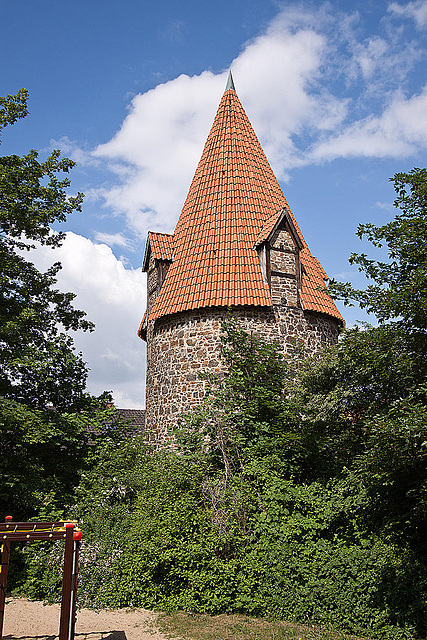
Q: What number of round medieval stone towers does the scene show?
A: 1